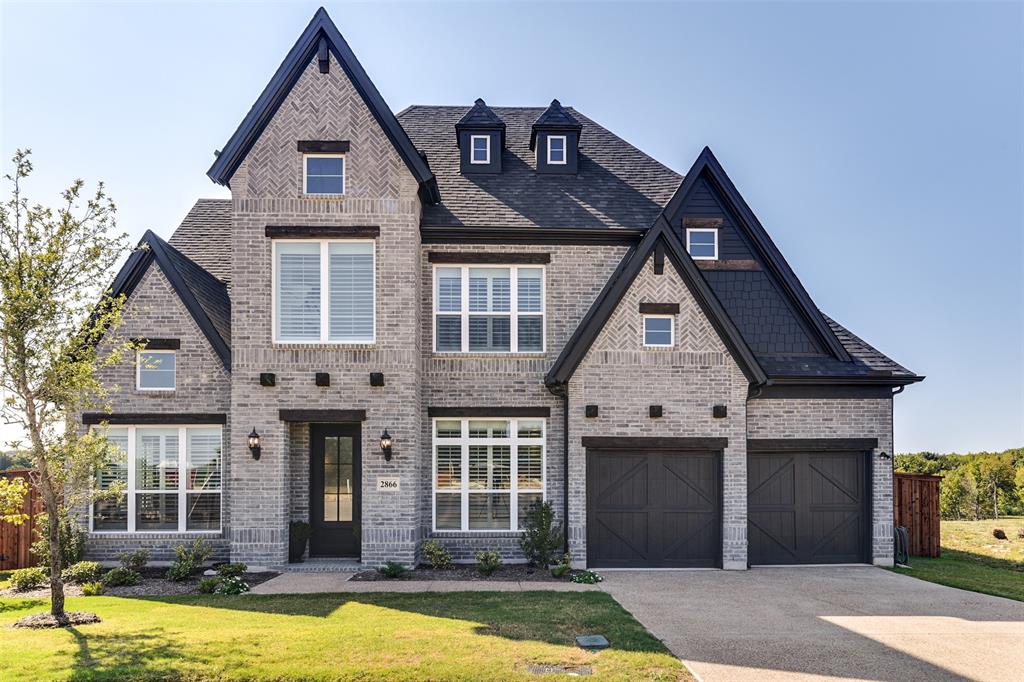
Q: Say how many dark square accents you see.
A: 6